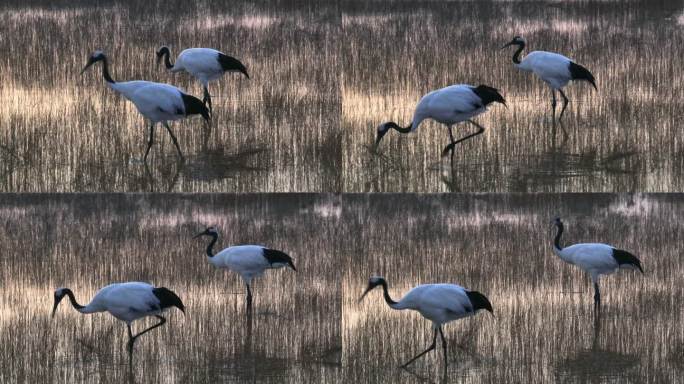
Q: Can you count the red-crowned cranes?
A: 8